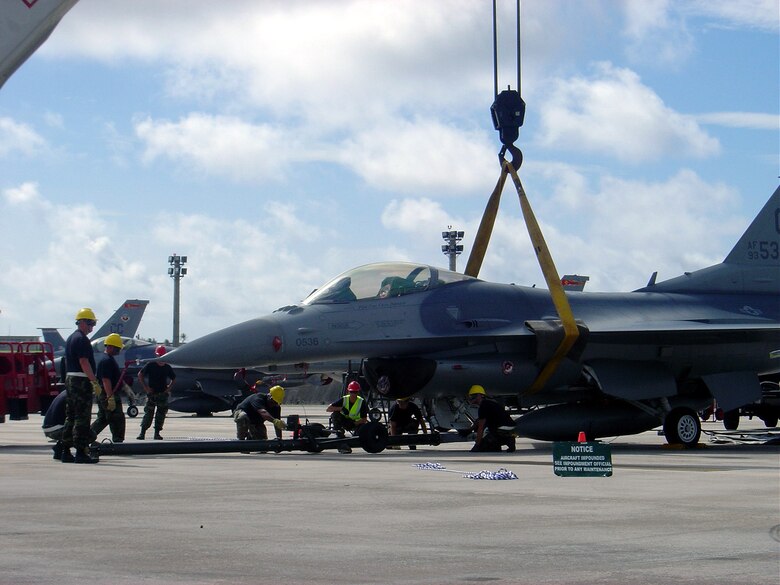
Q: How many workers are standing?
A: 3